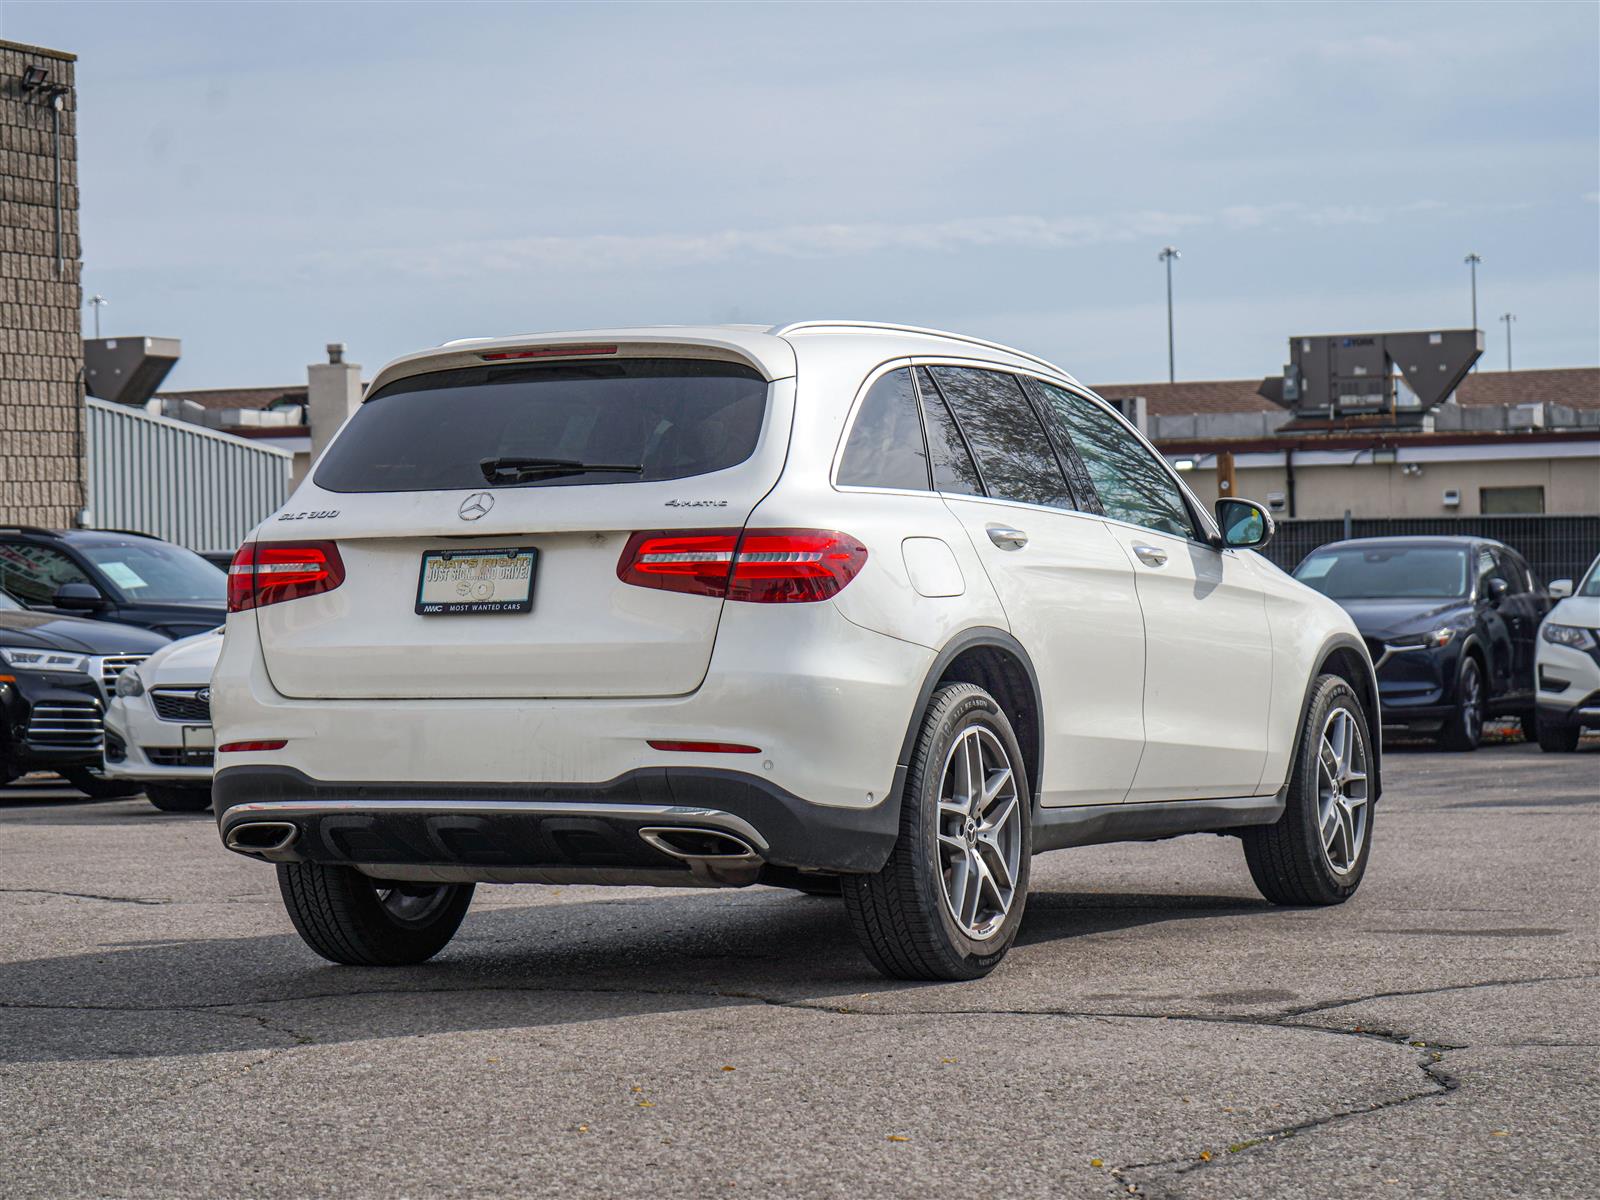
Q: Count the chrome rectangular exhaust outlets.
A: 2